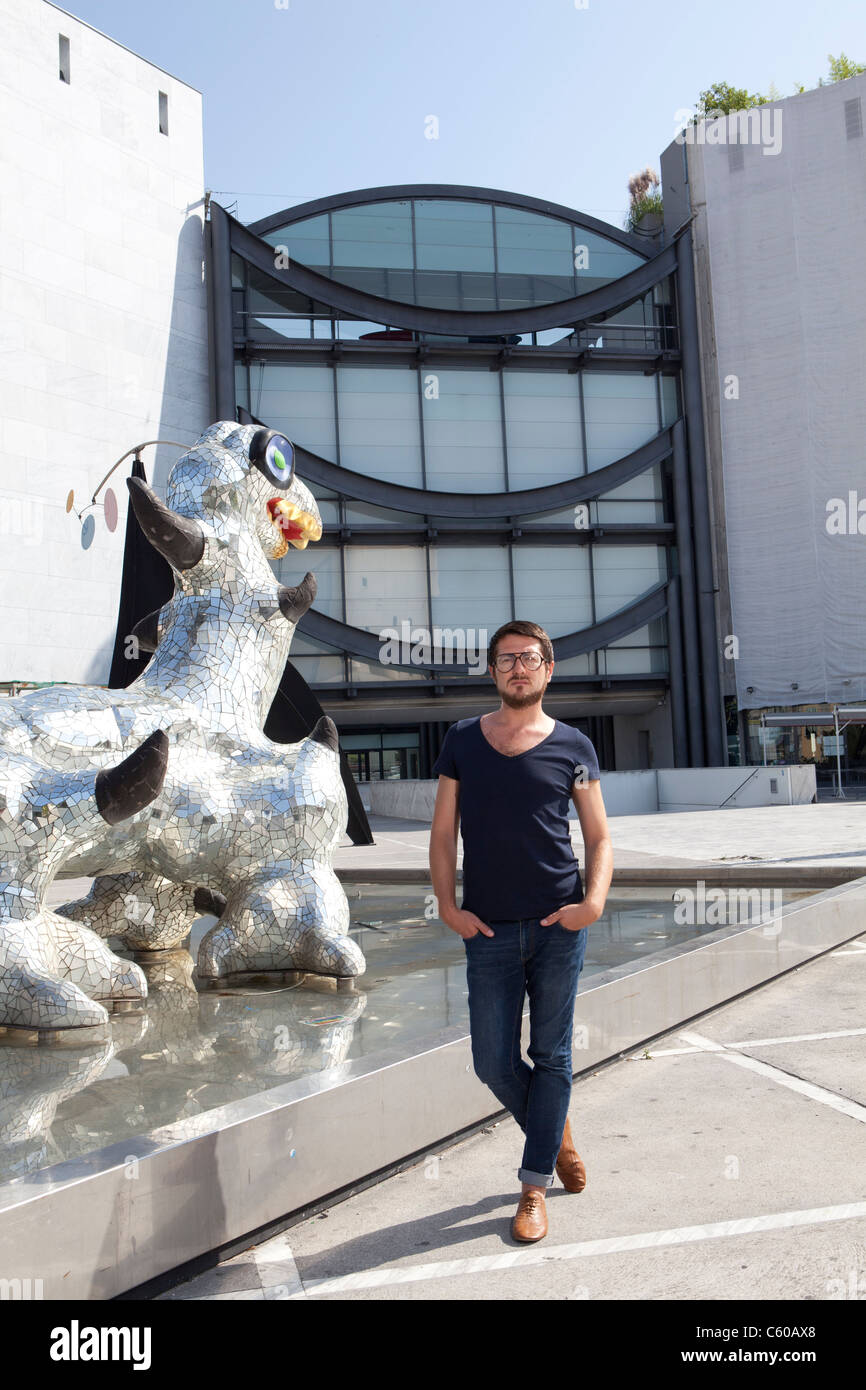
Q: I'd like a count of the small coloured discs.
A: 3